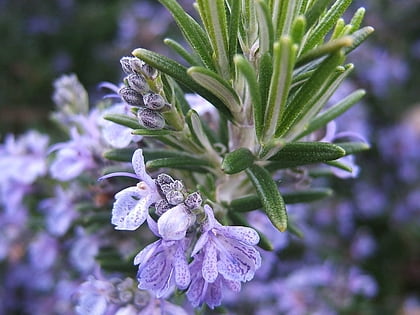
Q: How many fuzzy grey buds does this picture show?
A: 13